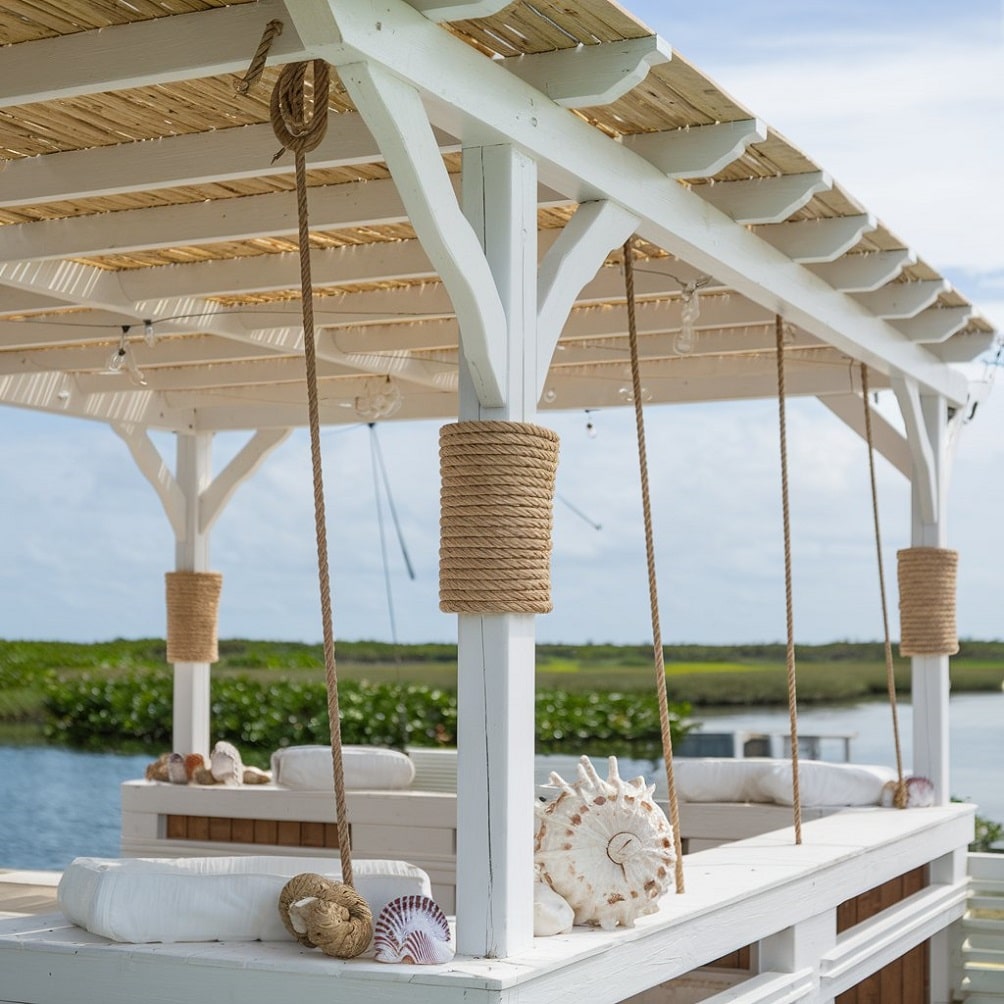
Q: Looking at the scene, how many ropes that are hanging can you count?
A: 4